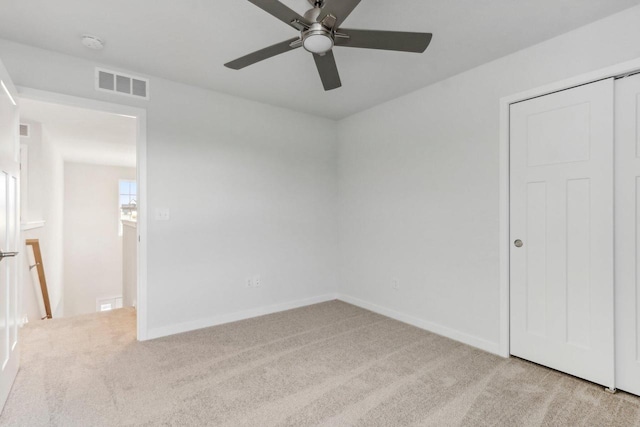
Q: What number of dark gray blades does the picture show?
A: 5